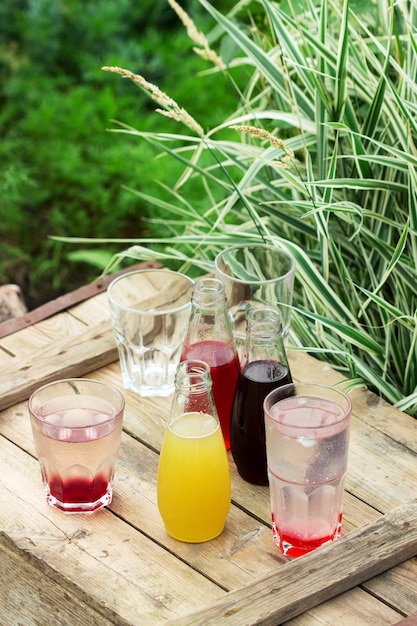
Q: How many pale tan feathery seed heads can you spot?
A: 3